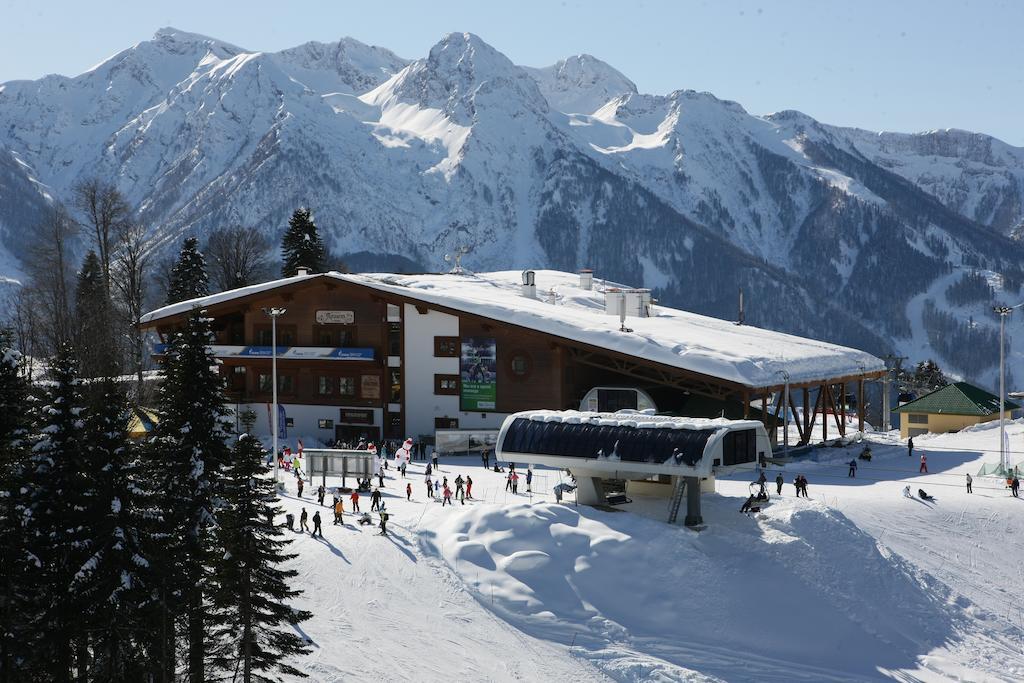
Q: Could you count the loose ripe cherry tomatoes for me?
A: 0